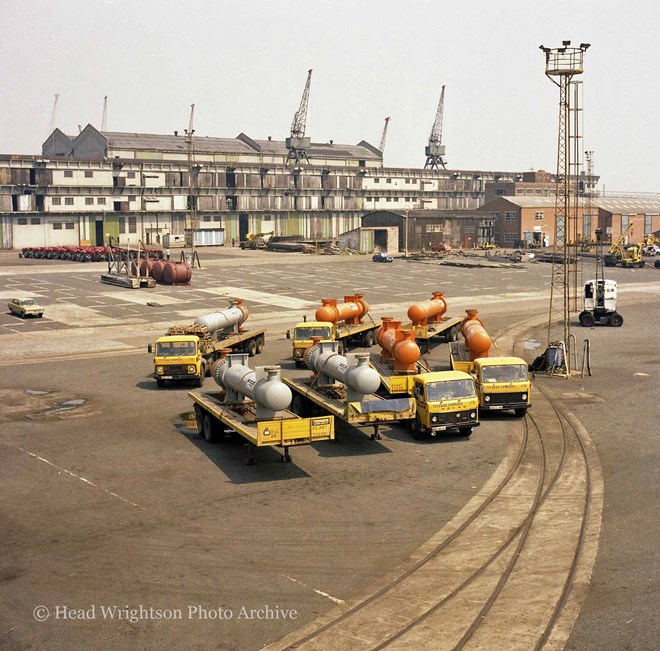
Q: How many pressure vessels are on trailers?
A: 7